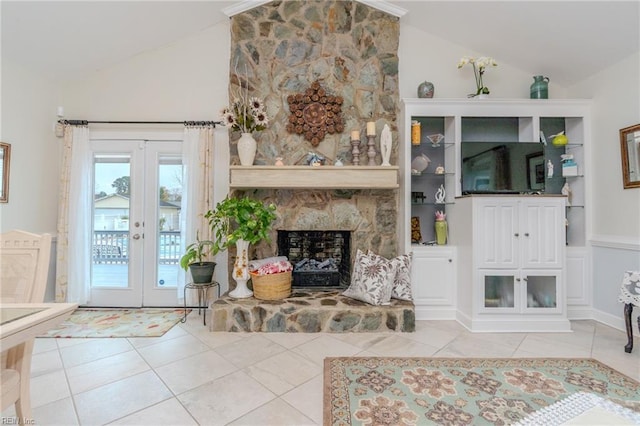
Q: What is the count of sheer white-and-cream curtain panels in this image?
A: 2